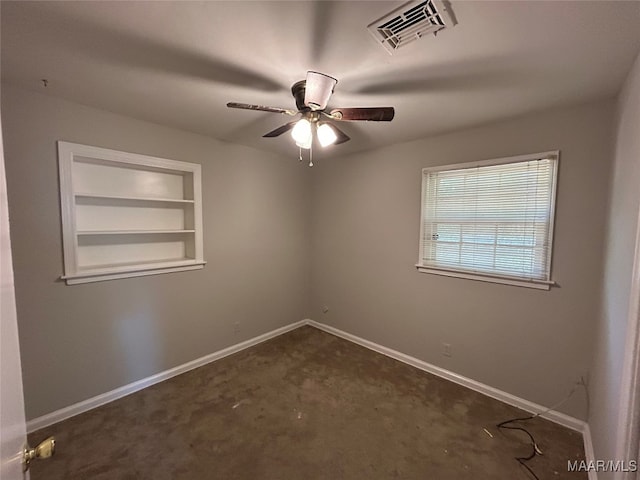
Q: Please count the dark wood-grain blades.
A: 4